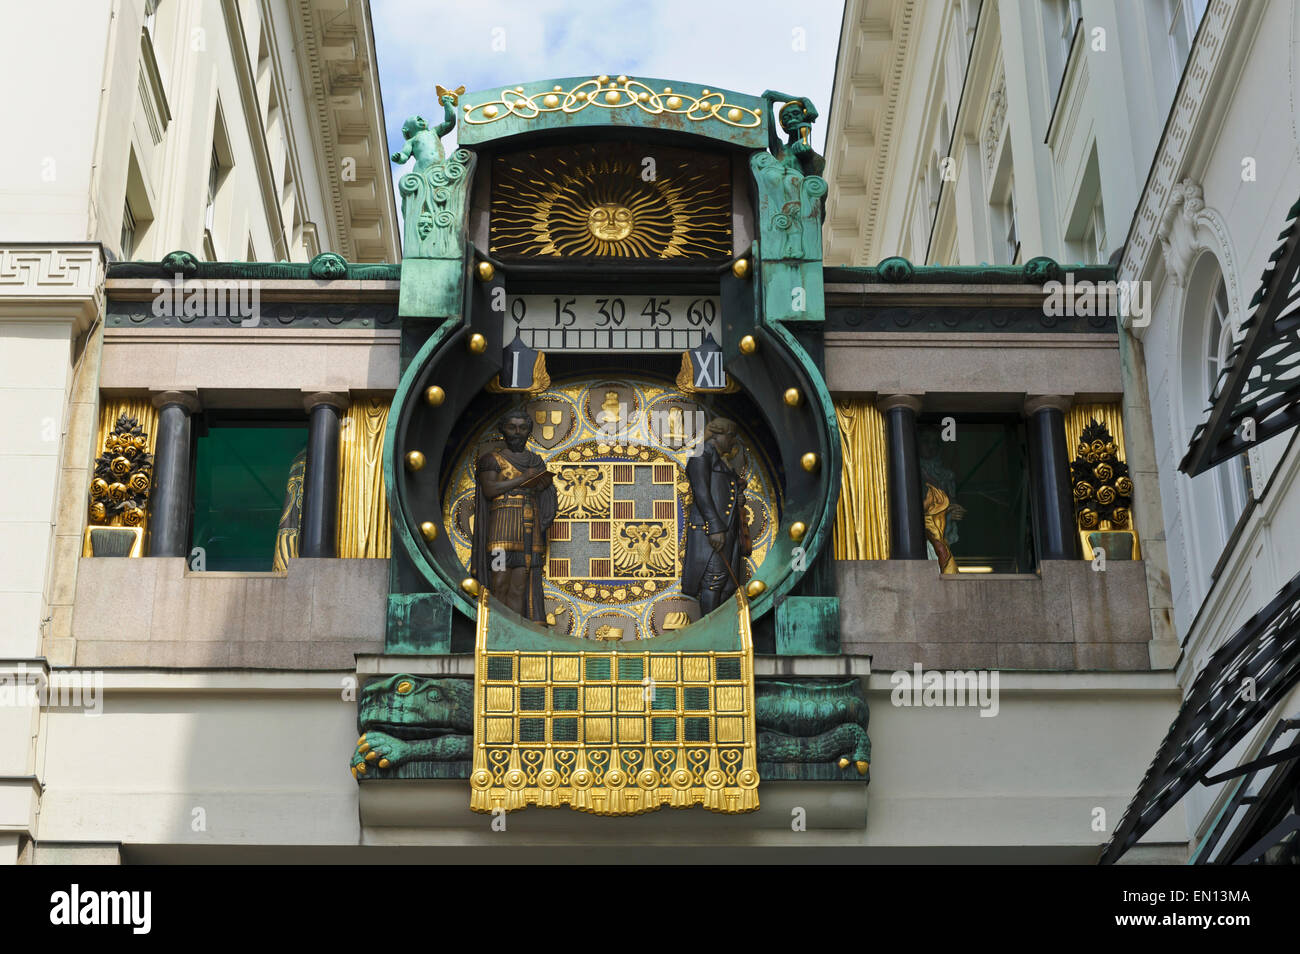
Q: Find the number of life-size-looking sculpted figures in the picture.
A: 2